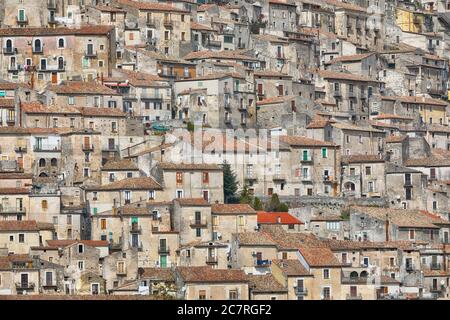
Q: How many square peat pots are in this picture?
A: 0